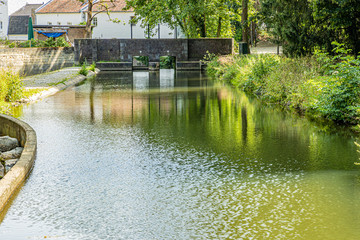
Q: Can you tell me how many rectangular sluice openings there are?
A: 2